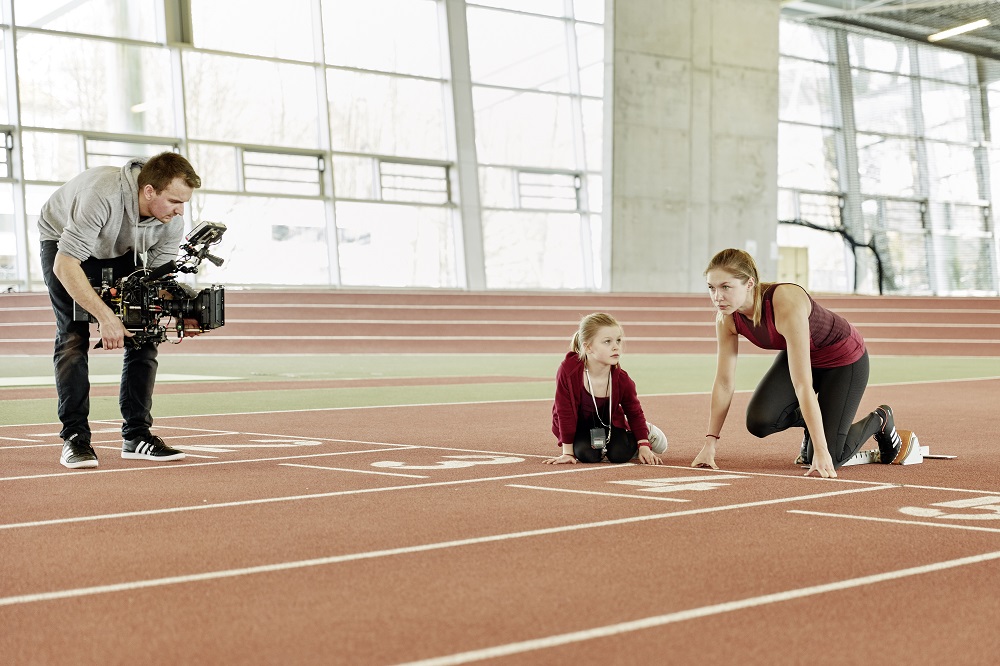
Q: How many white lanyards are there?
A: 1